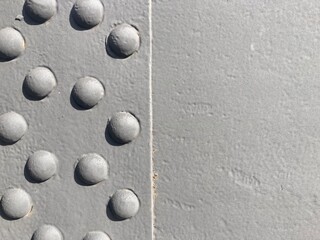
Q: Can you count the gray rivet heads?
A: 14